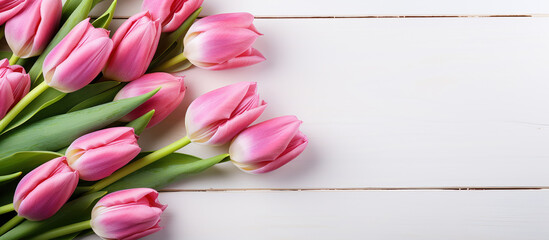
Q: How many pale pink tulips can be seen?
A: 13